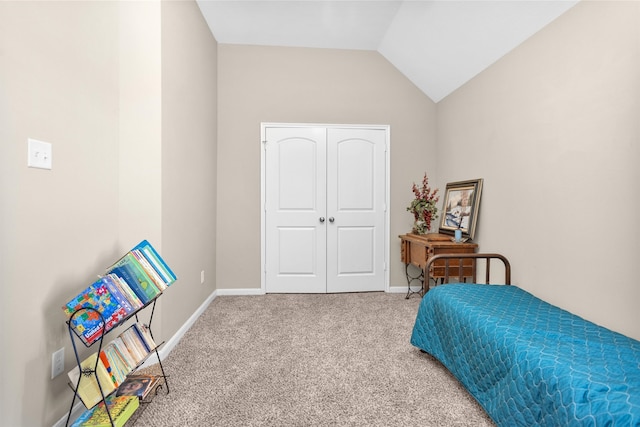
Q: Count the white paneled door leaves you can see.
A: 2